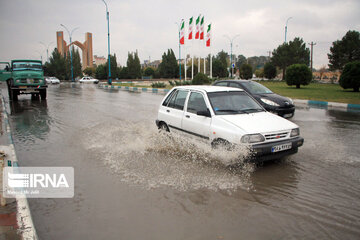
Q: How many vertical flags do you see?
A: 5